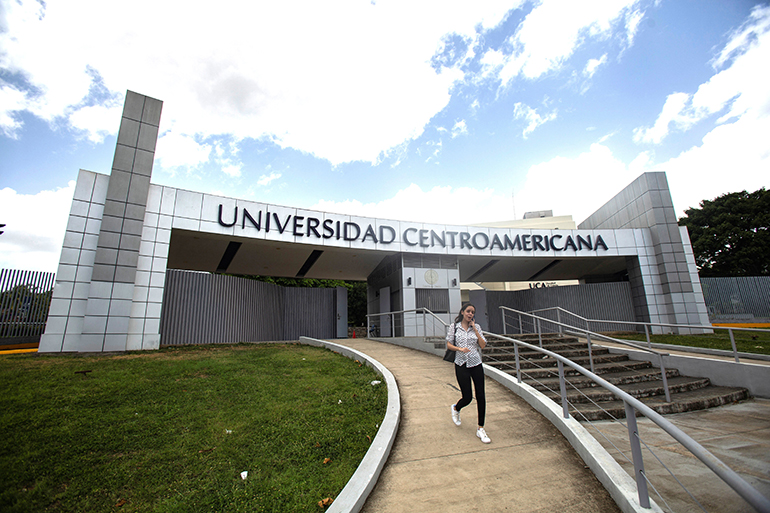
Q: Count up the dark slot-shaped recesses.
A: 4